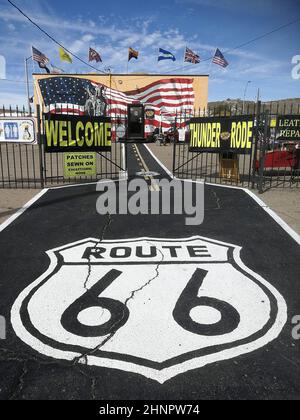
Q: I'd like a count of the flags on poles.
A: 7